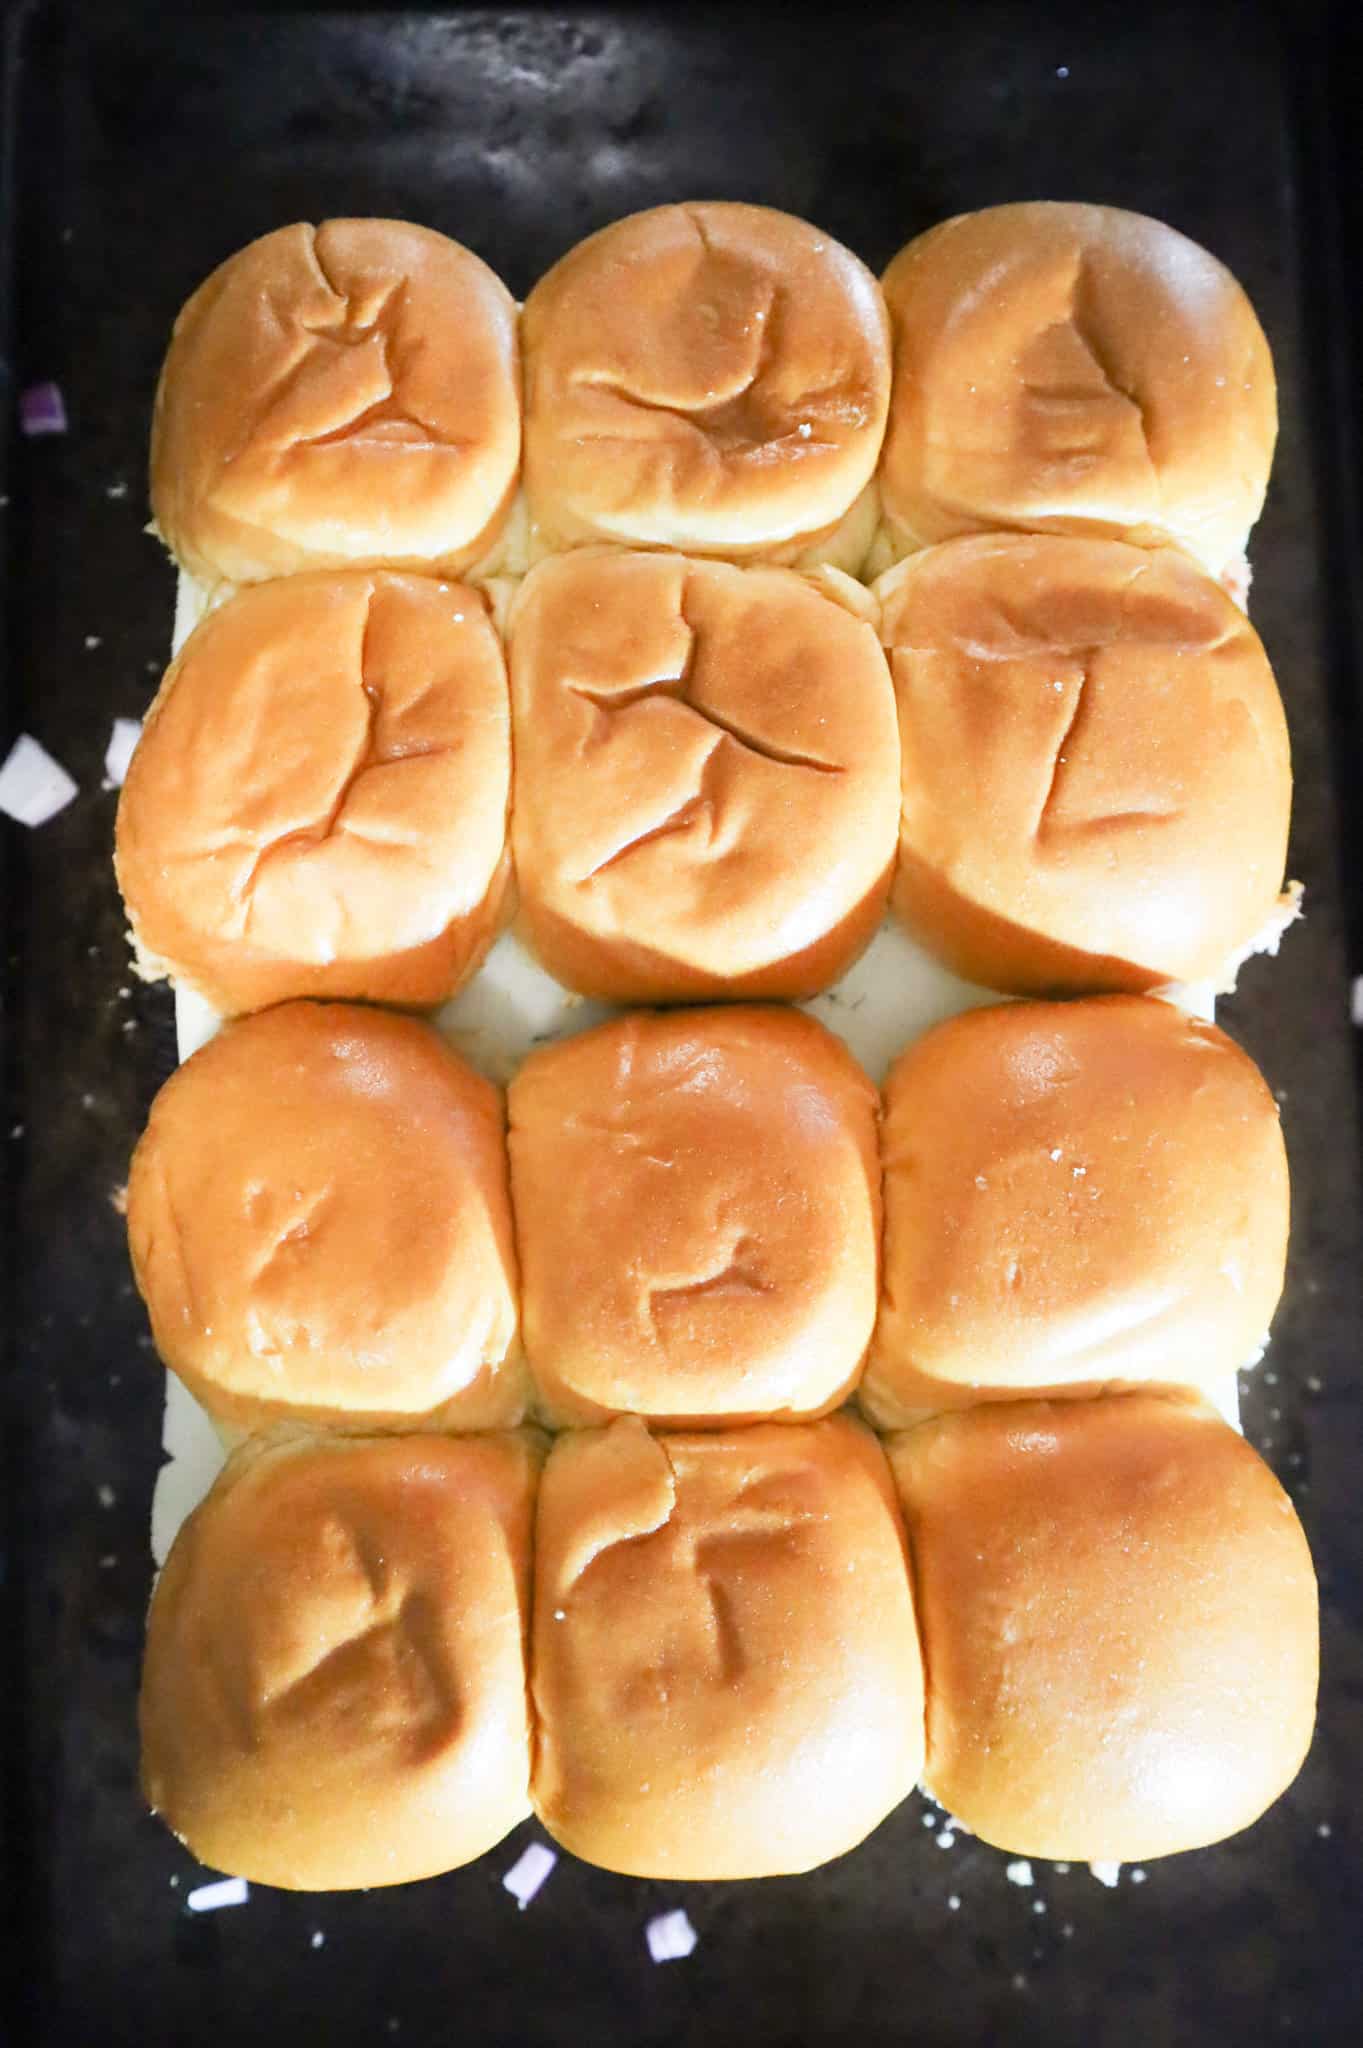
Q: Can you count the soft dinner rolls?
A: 12